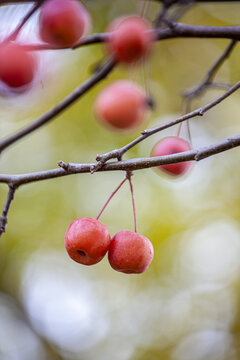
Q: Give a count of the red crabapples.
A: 7